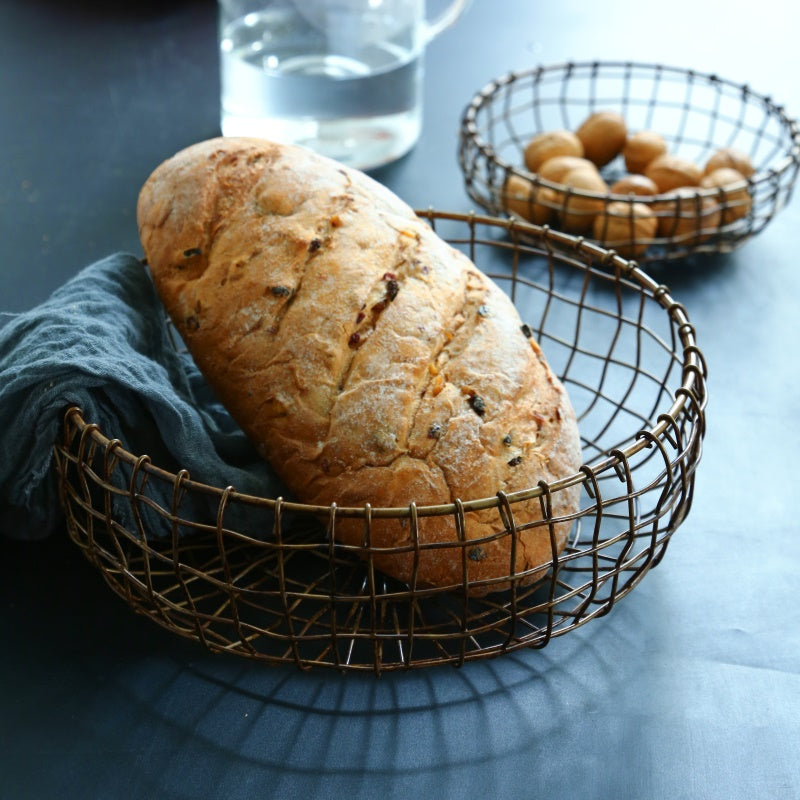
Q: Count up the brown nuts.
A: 12